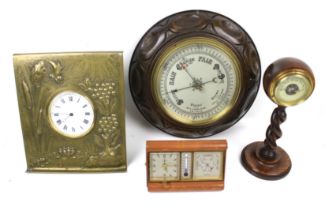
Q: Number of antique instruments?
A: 4